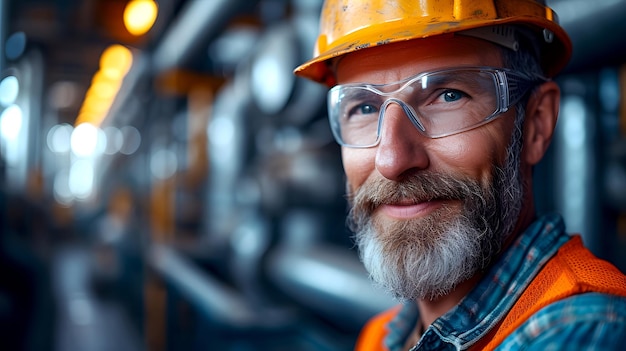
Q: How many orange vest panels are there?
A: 2